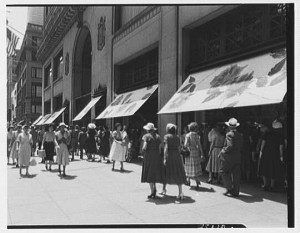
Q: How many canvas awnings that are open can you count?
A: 6